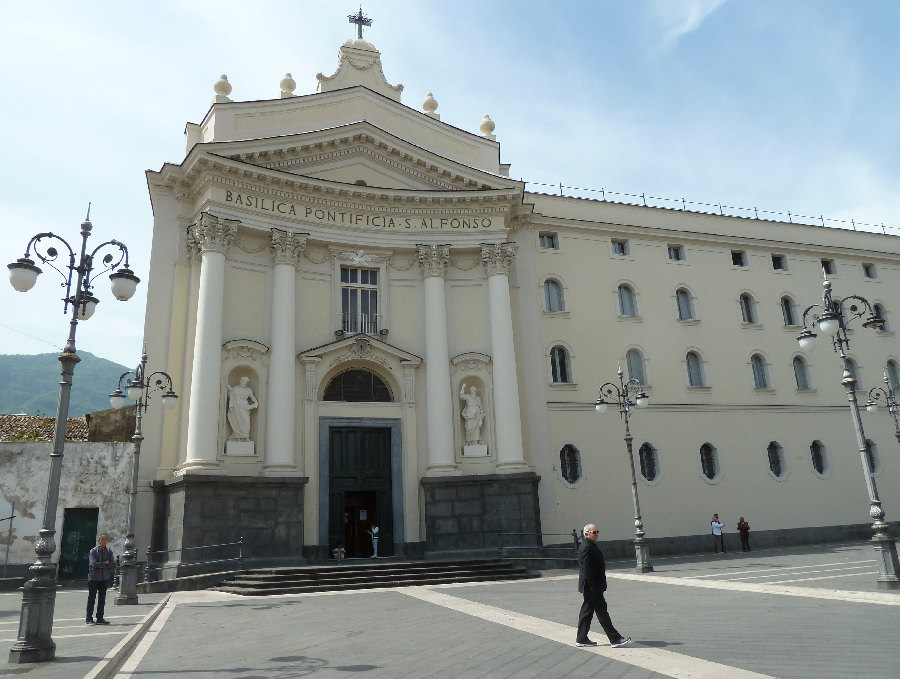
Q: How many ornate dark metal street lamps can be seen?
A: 5